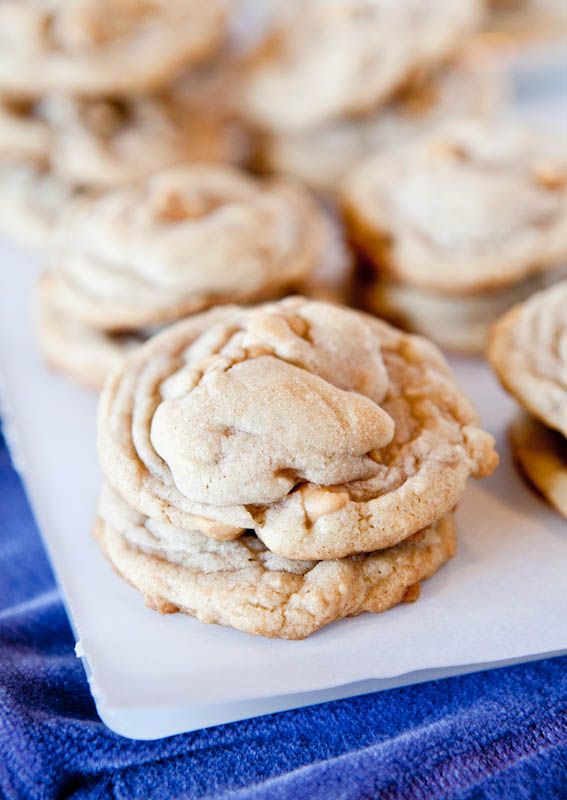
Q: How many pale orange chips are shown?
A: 2